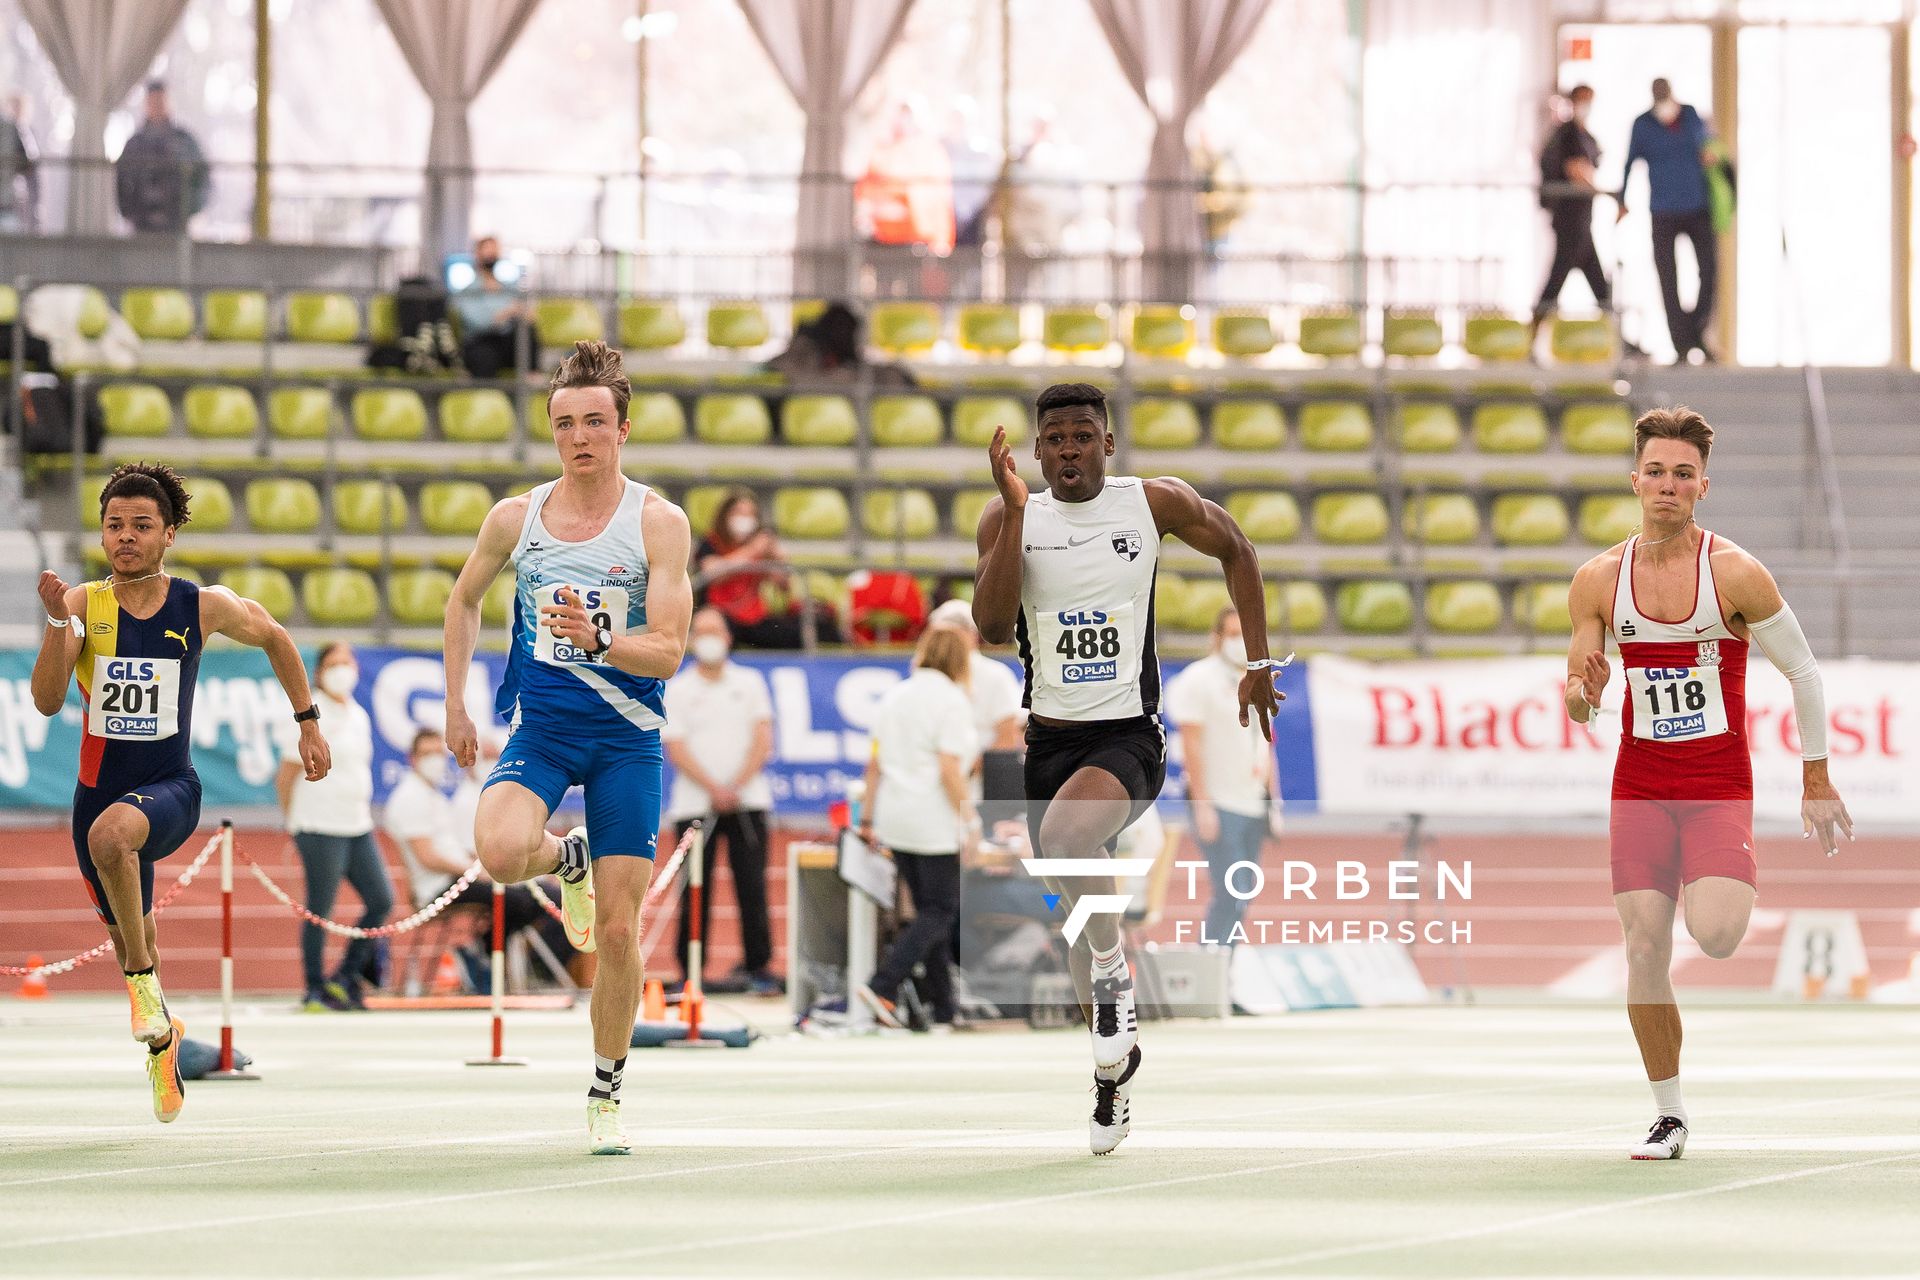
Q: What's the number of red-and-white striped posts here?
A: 3